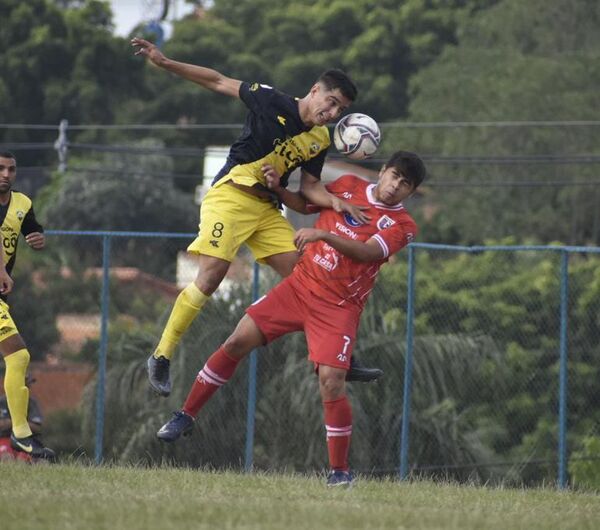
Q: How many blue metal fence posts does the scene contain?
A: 4